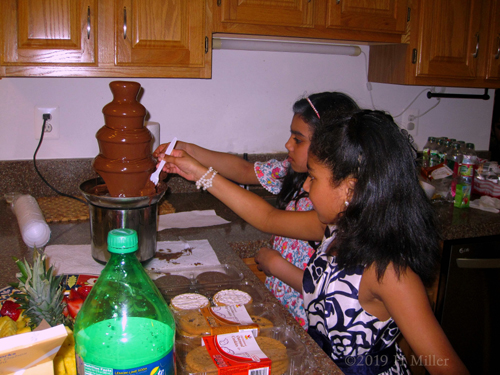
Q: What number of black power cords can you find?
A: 1